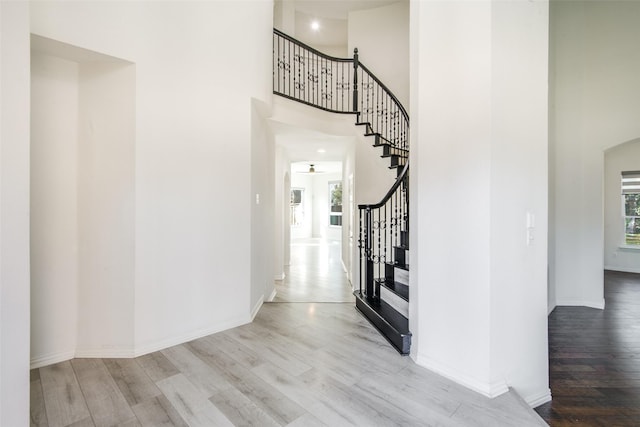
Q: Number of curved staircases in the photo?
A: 1